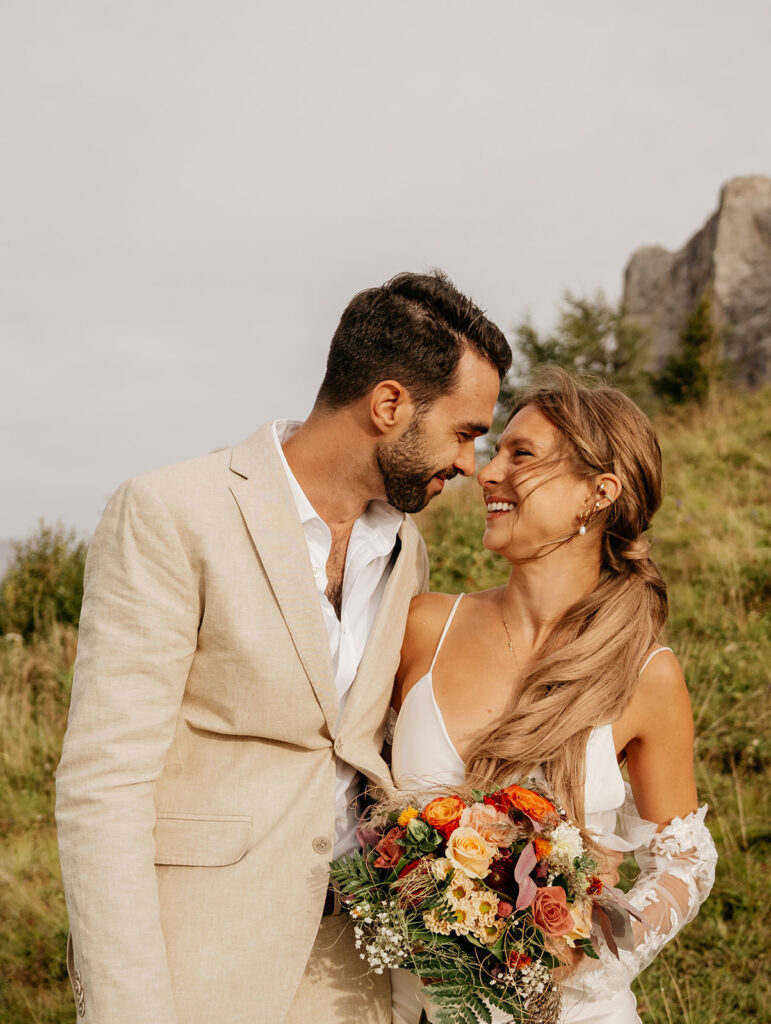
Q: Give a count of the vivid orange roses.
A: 2